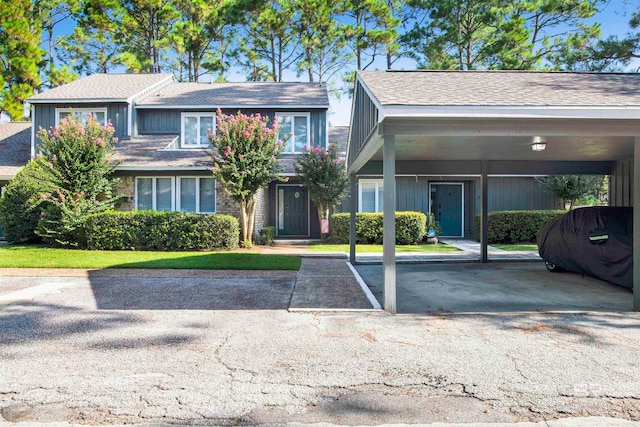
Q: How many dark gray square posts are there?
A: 4